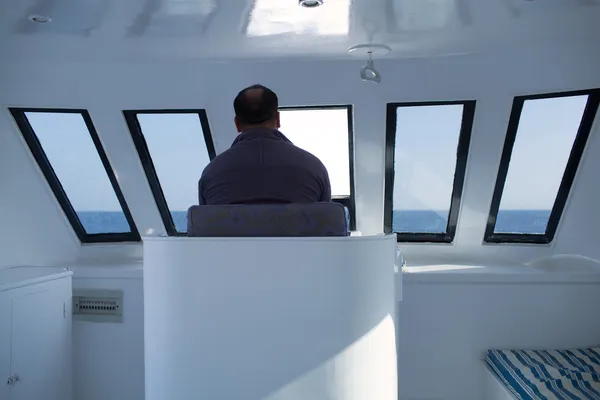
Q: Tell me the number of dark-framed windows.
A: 5